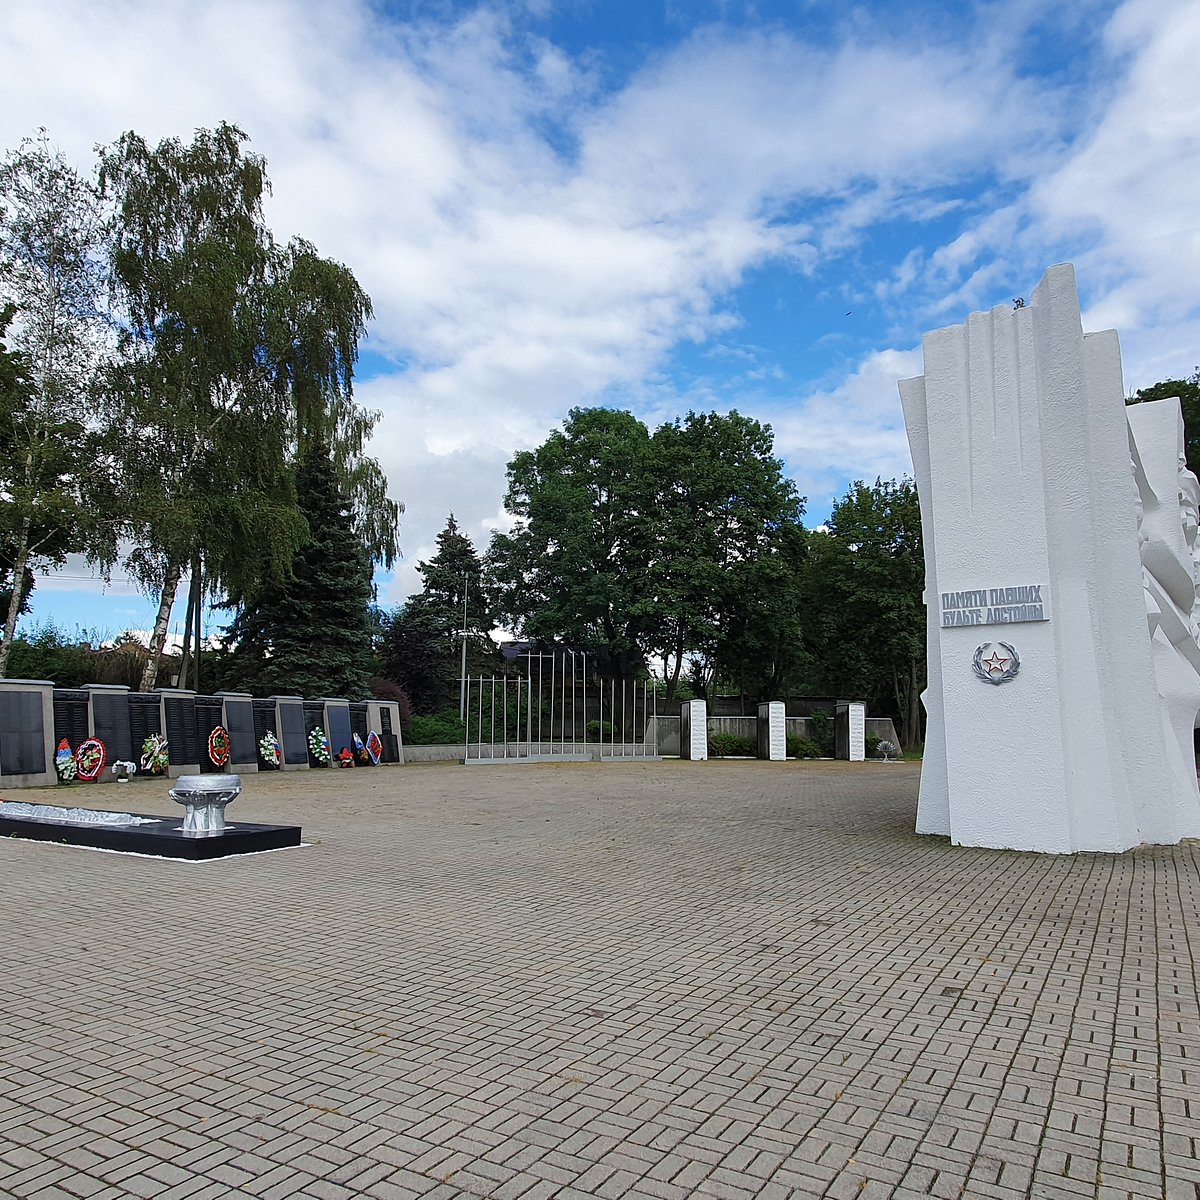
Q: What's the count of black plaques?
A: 13